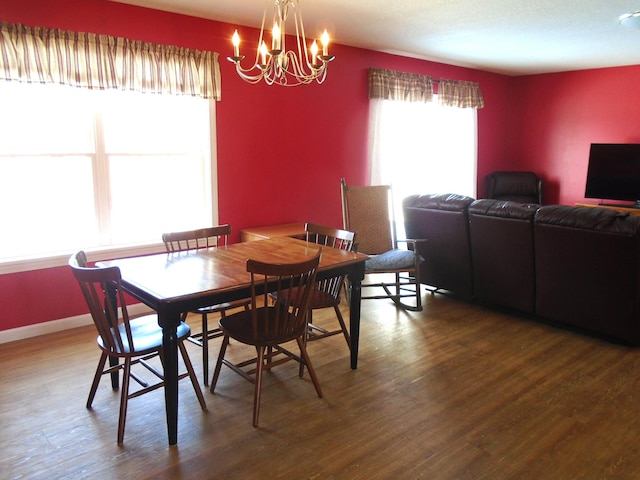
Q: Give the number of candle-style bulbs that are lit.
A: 5